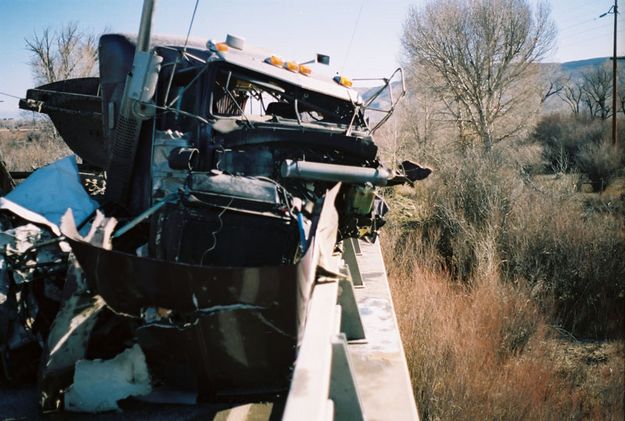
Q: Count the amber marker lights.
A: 5